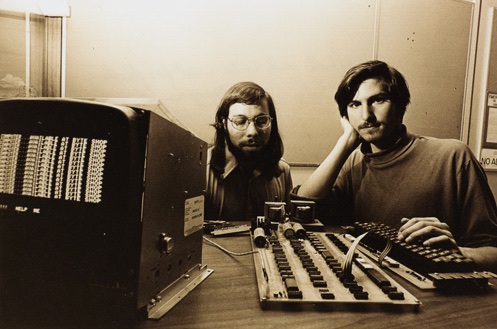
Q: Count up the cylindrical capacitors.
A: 3